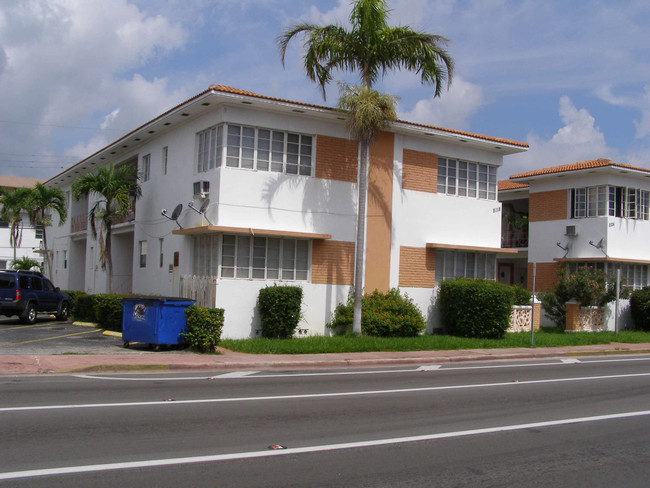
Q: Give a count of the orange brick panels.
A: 6